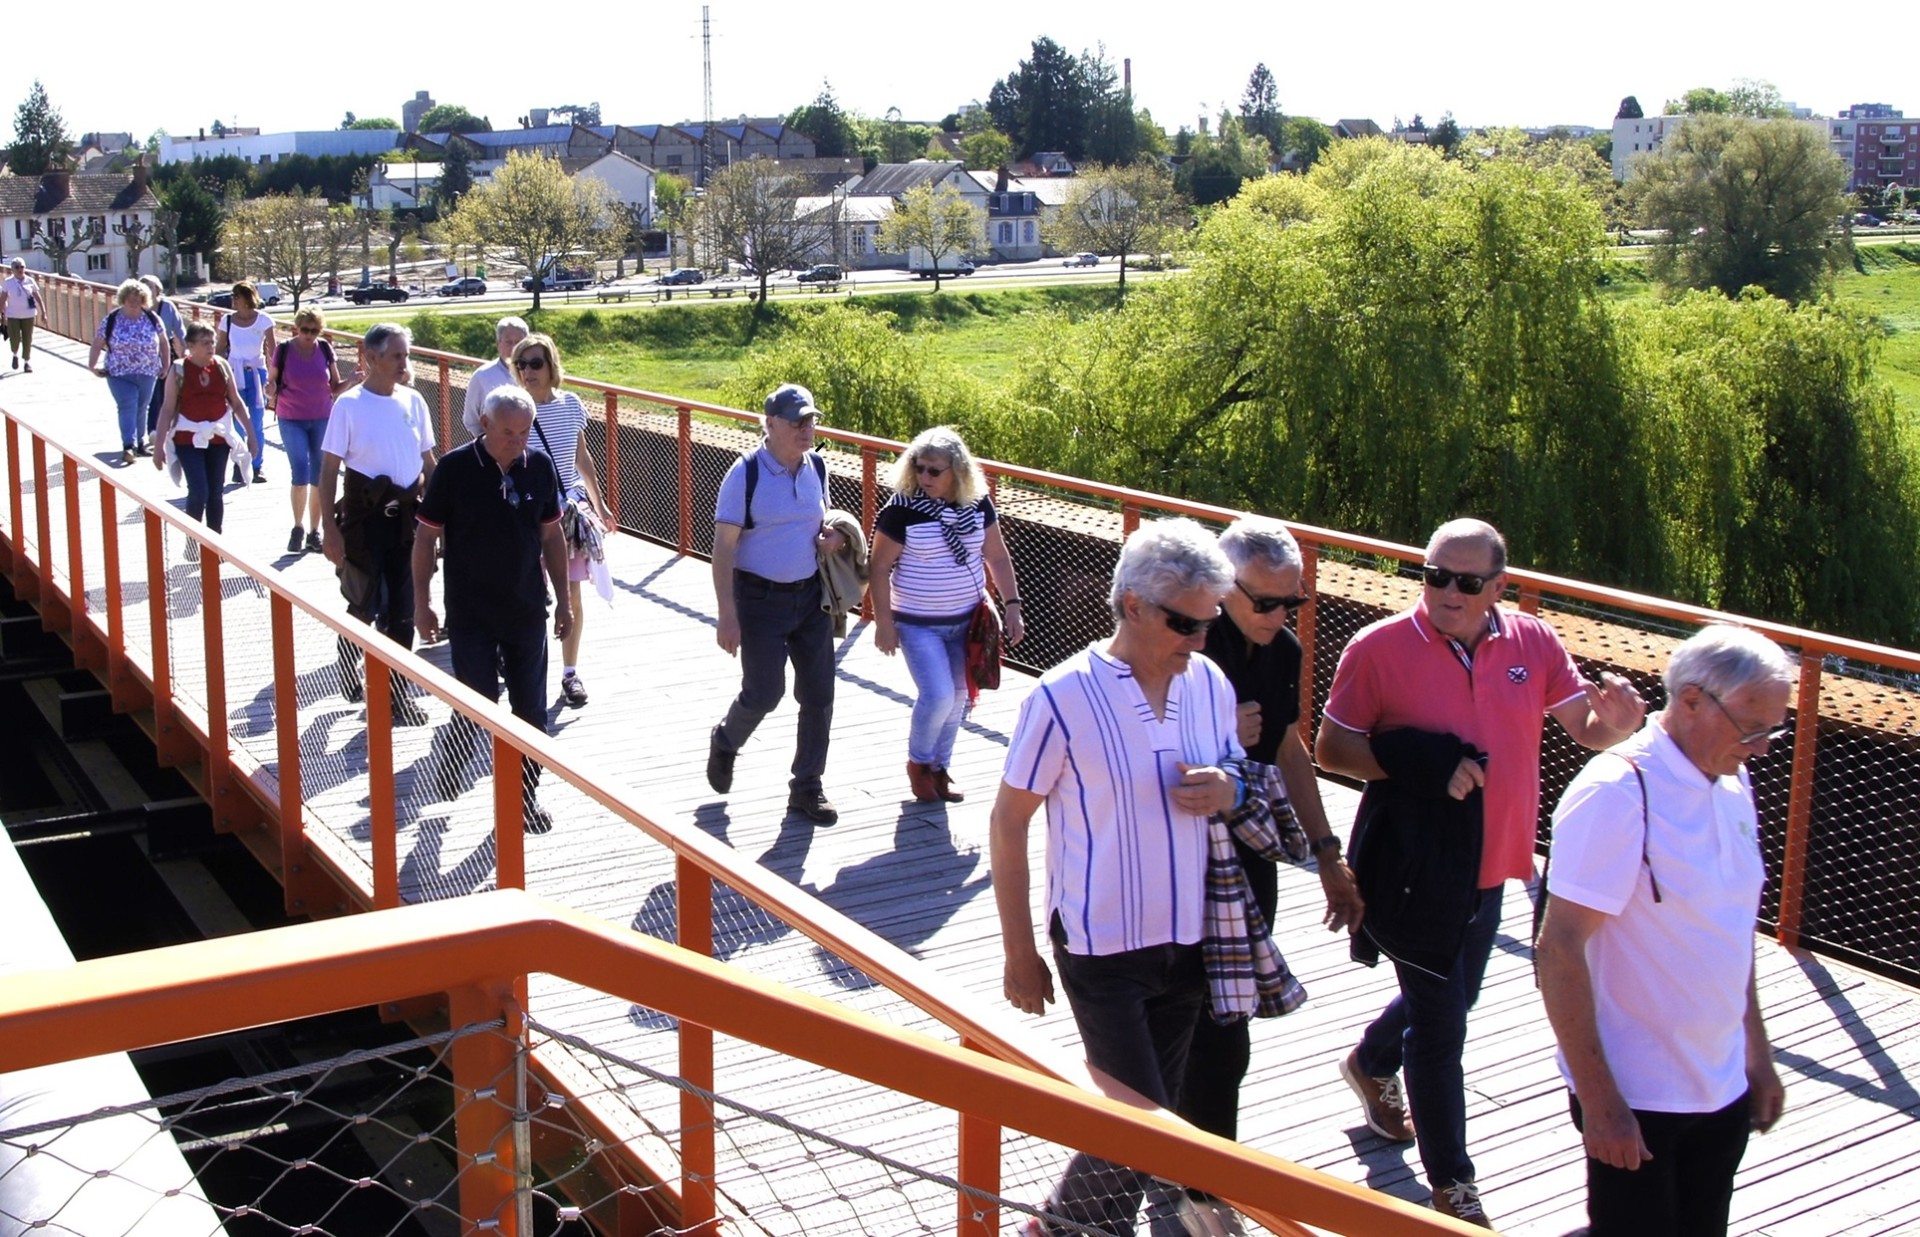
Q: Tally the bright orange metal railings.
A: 3